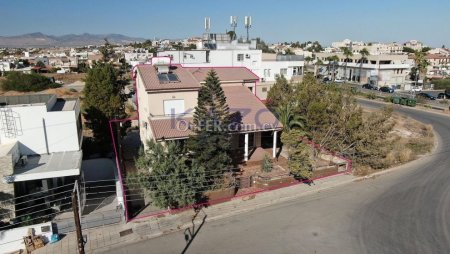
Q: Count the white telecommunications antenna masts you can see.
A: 3